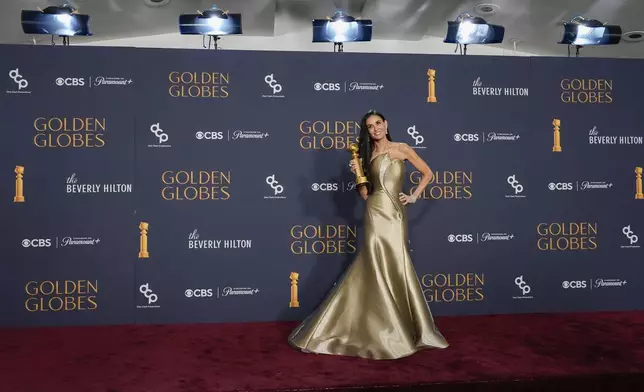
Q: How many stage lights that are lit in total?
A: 5